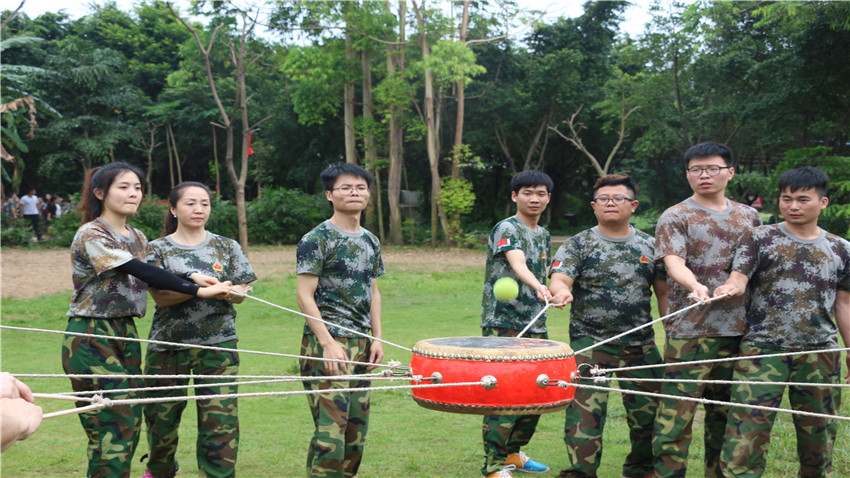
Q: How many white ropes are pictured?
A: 10